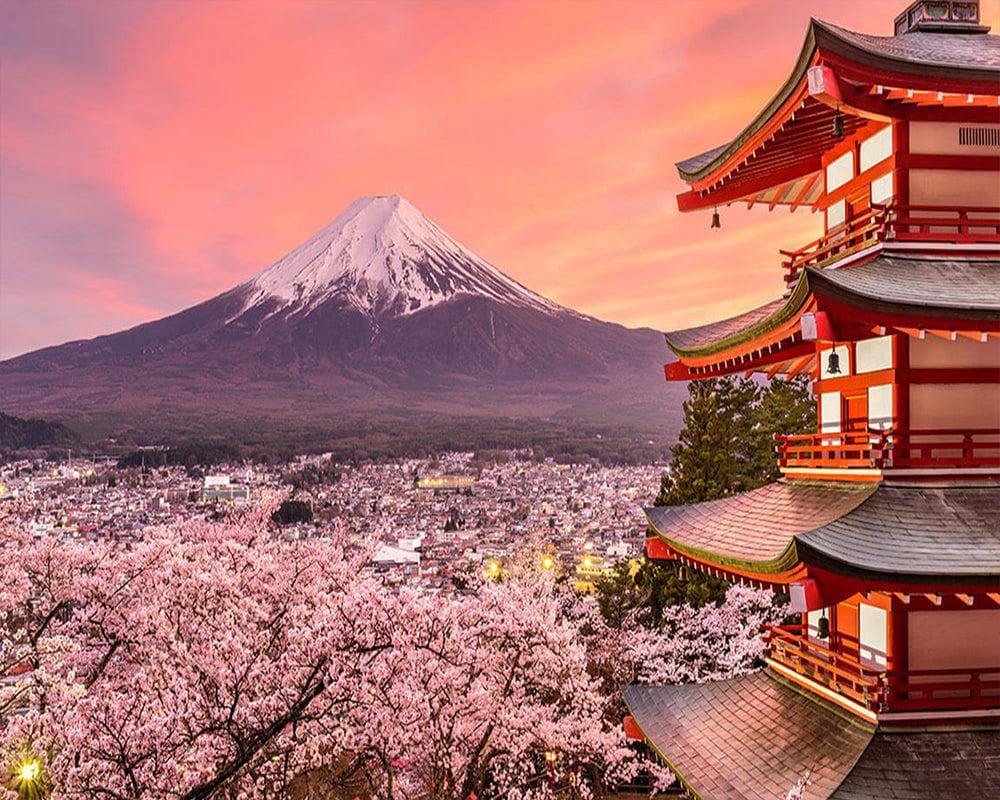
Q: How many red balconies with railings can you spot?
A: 3